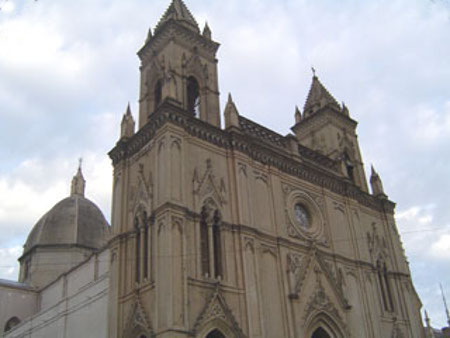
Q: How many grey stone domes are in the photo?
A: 1